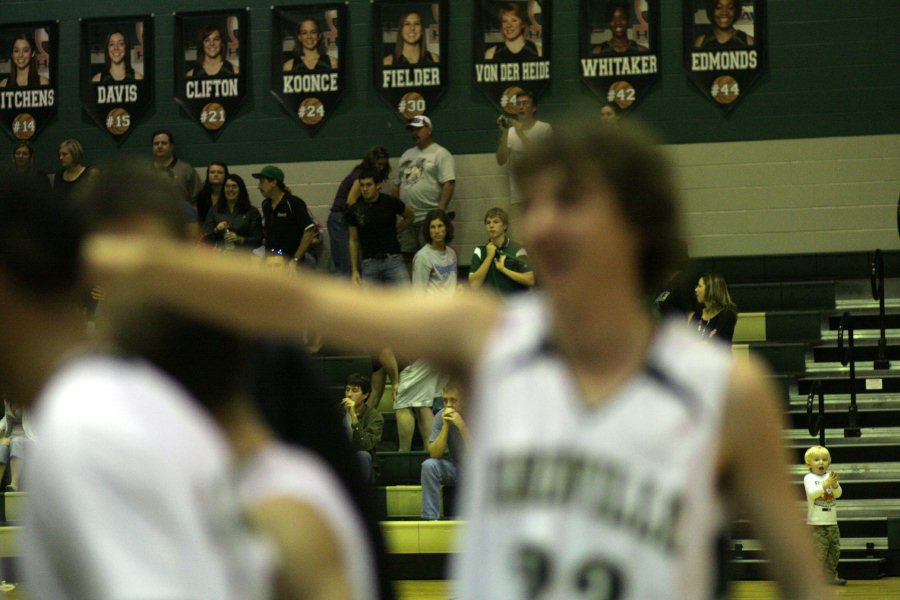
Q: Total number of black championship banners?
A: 8